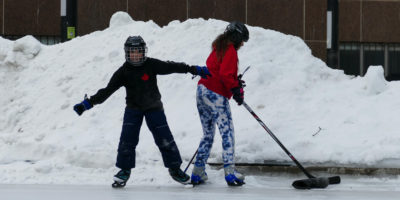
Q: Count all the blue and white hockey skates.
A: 2